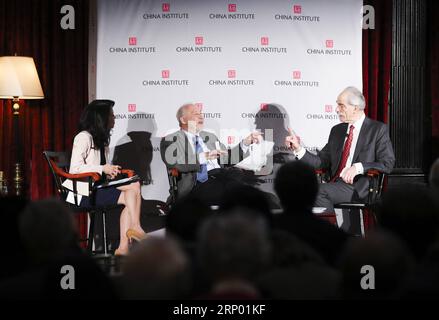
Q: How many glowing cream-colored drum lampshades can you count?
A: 1